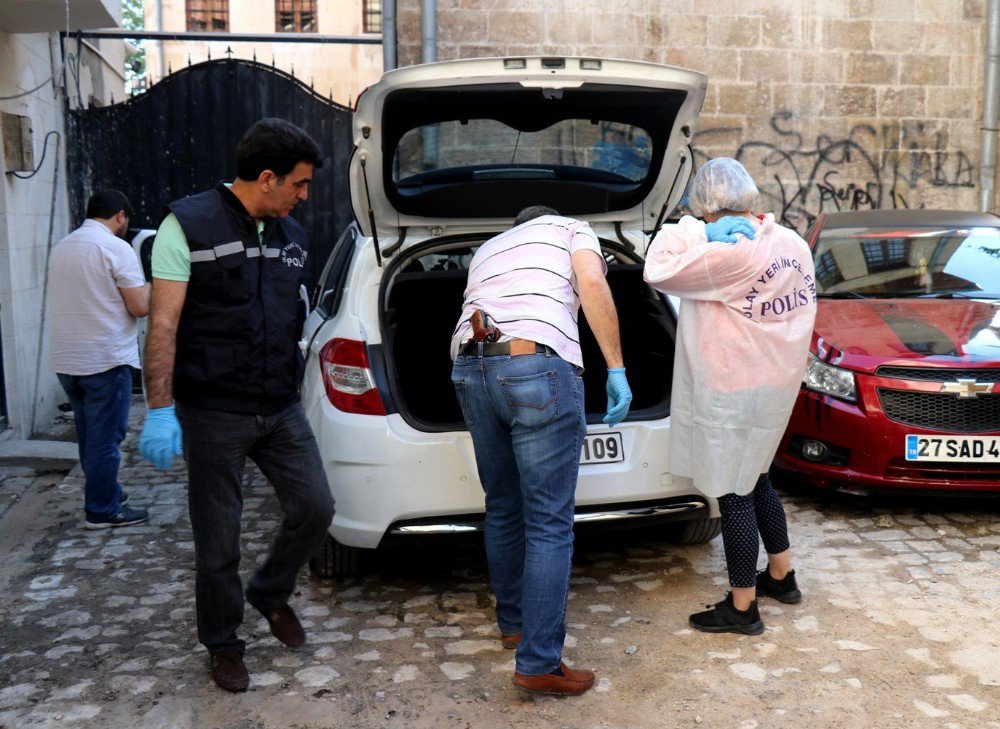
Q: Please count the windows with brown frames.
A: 3